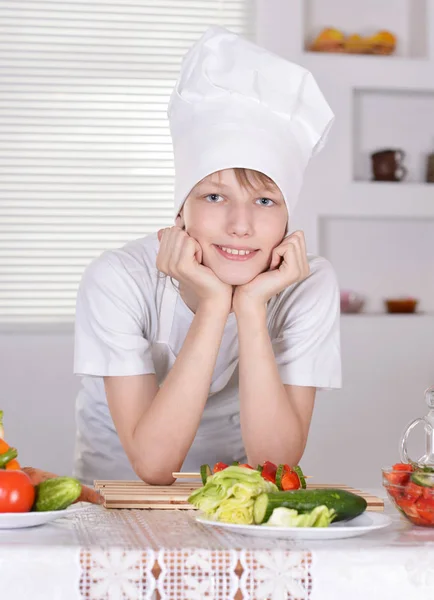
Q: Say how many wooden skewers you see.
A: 1